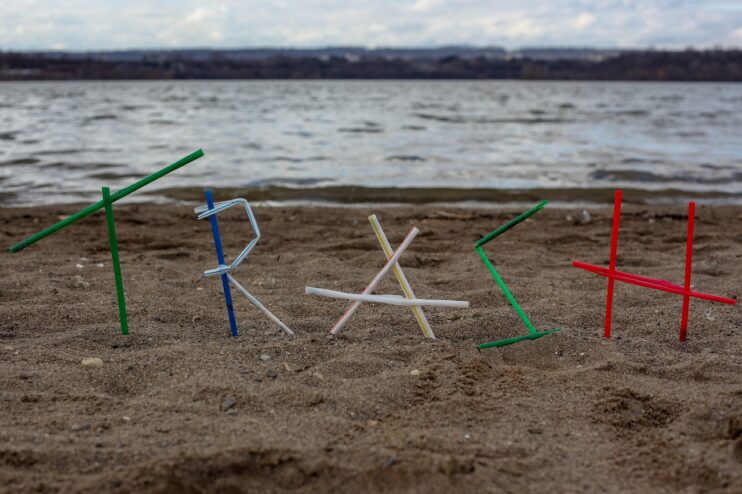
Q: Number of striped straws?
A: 3